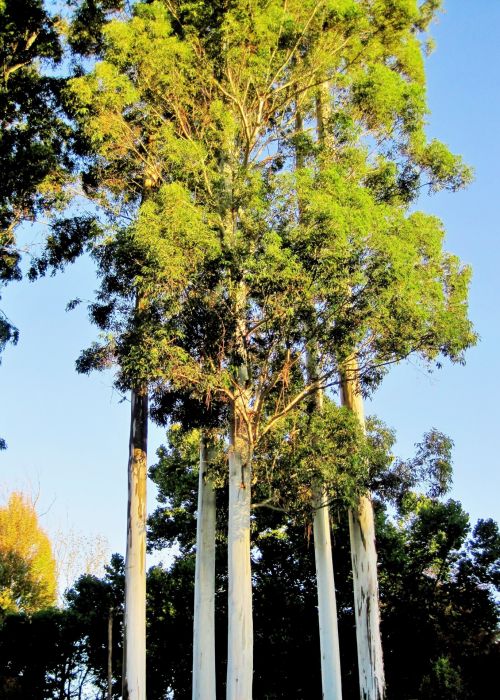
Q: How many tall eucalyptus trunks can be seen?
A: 5